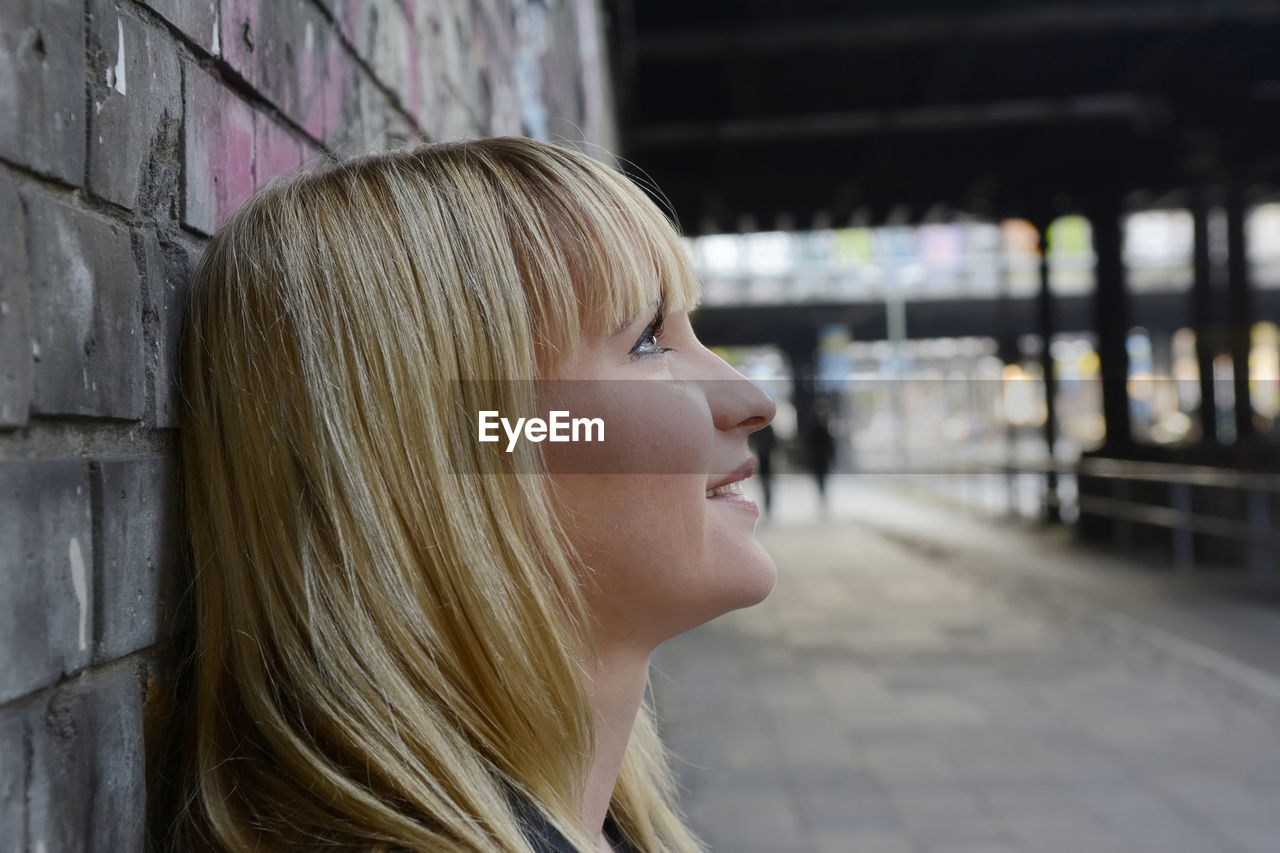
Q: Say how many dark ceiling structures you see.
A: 1